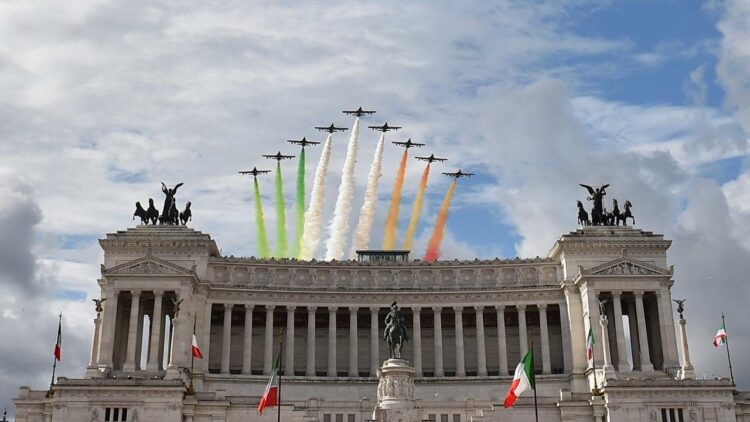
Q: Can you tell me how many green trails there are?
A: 3